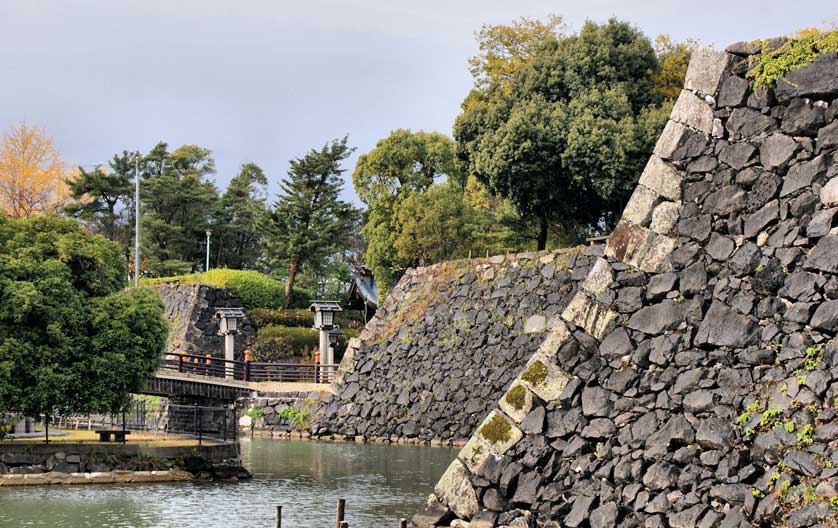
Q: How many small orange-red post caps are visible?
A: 5